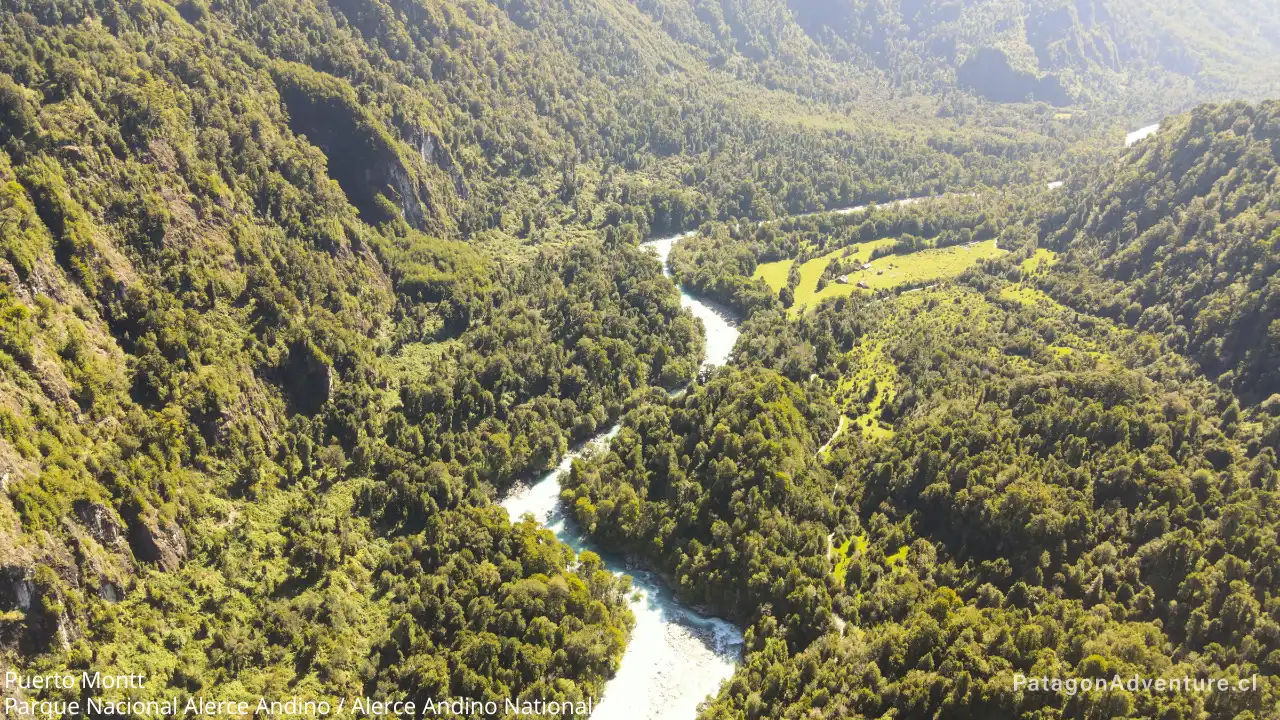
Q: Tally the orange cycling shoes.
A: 0